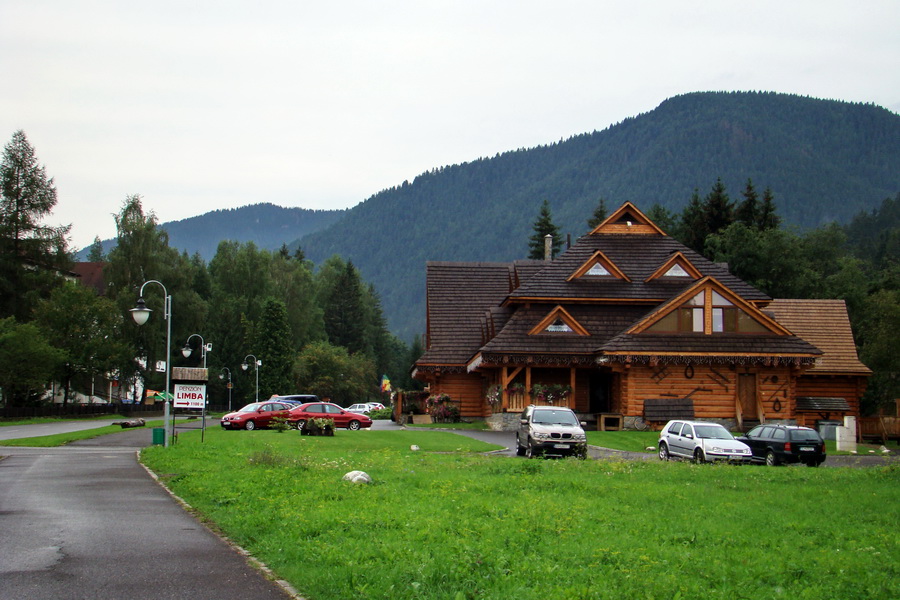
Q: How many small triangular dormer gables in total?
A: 3